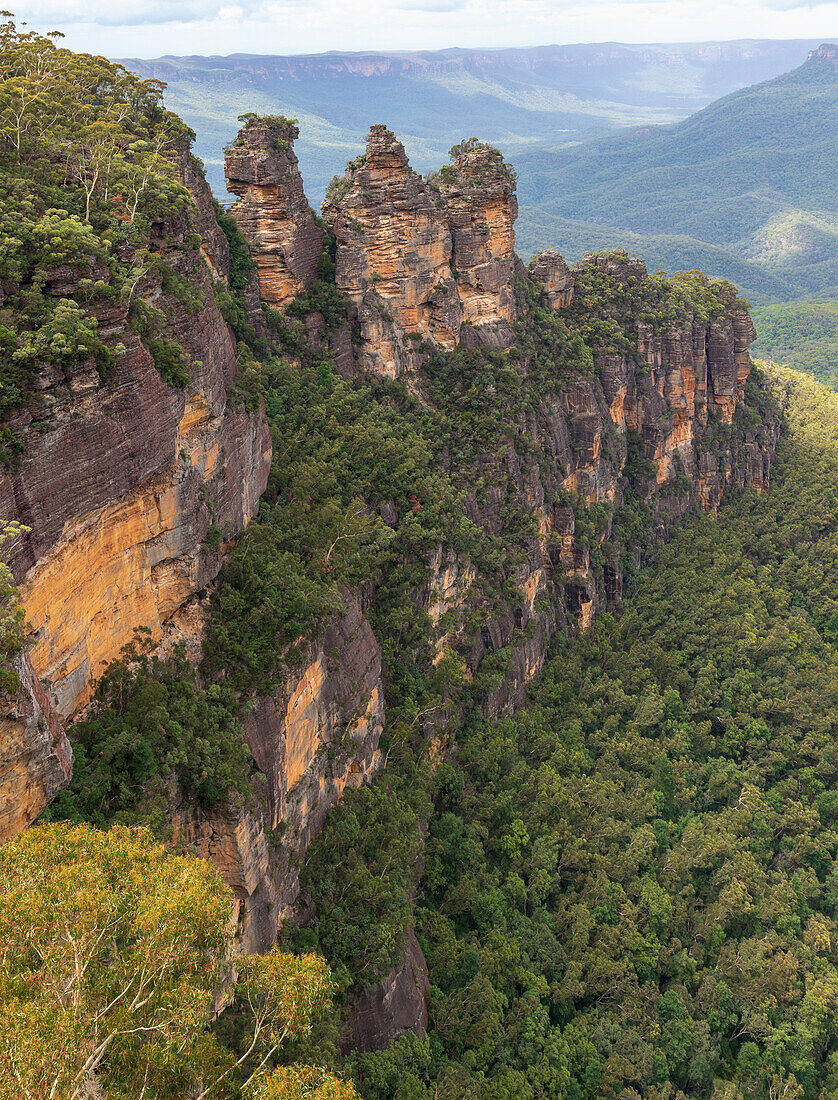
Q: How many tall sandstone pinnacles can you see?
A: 3